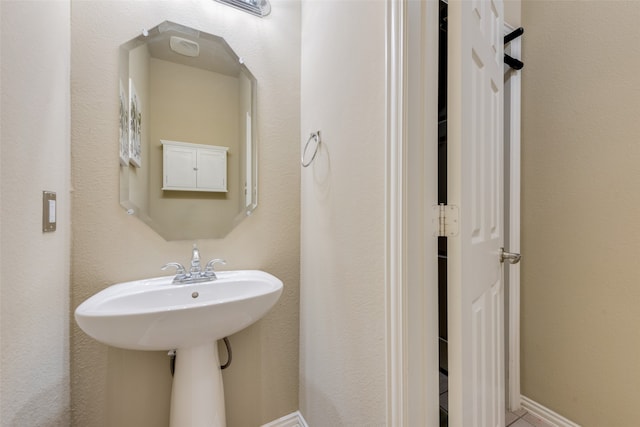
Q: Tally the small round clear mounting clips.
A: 4